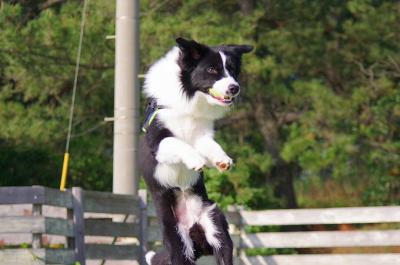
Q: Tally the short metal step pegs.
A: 3